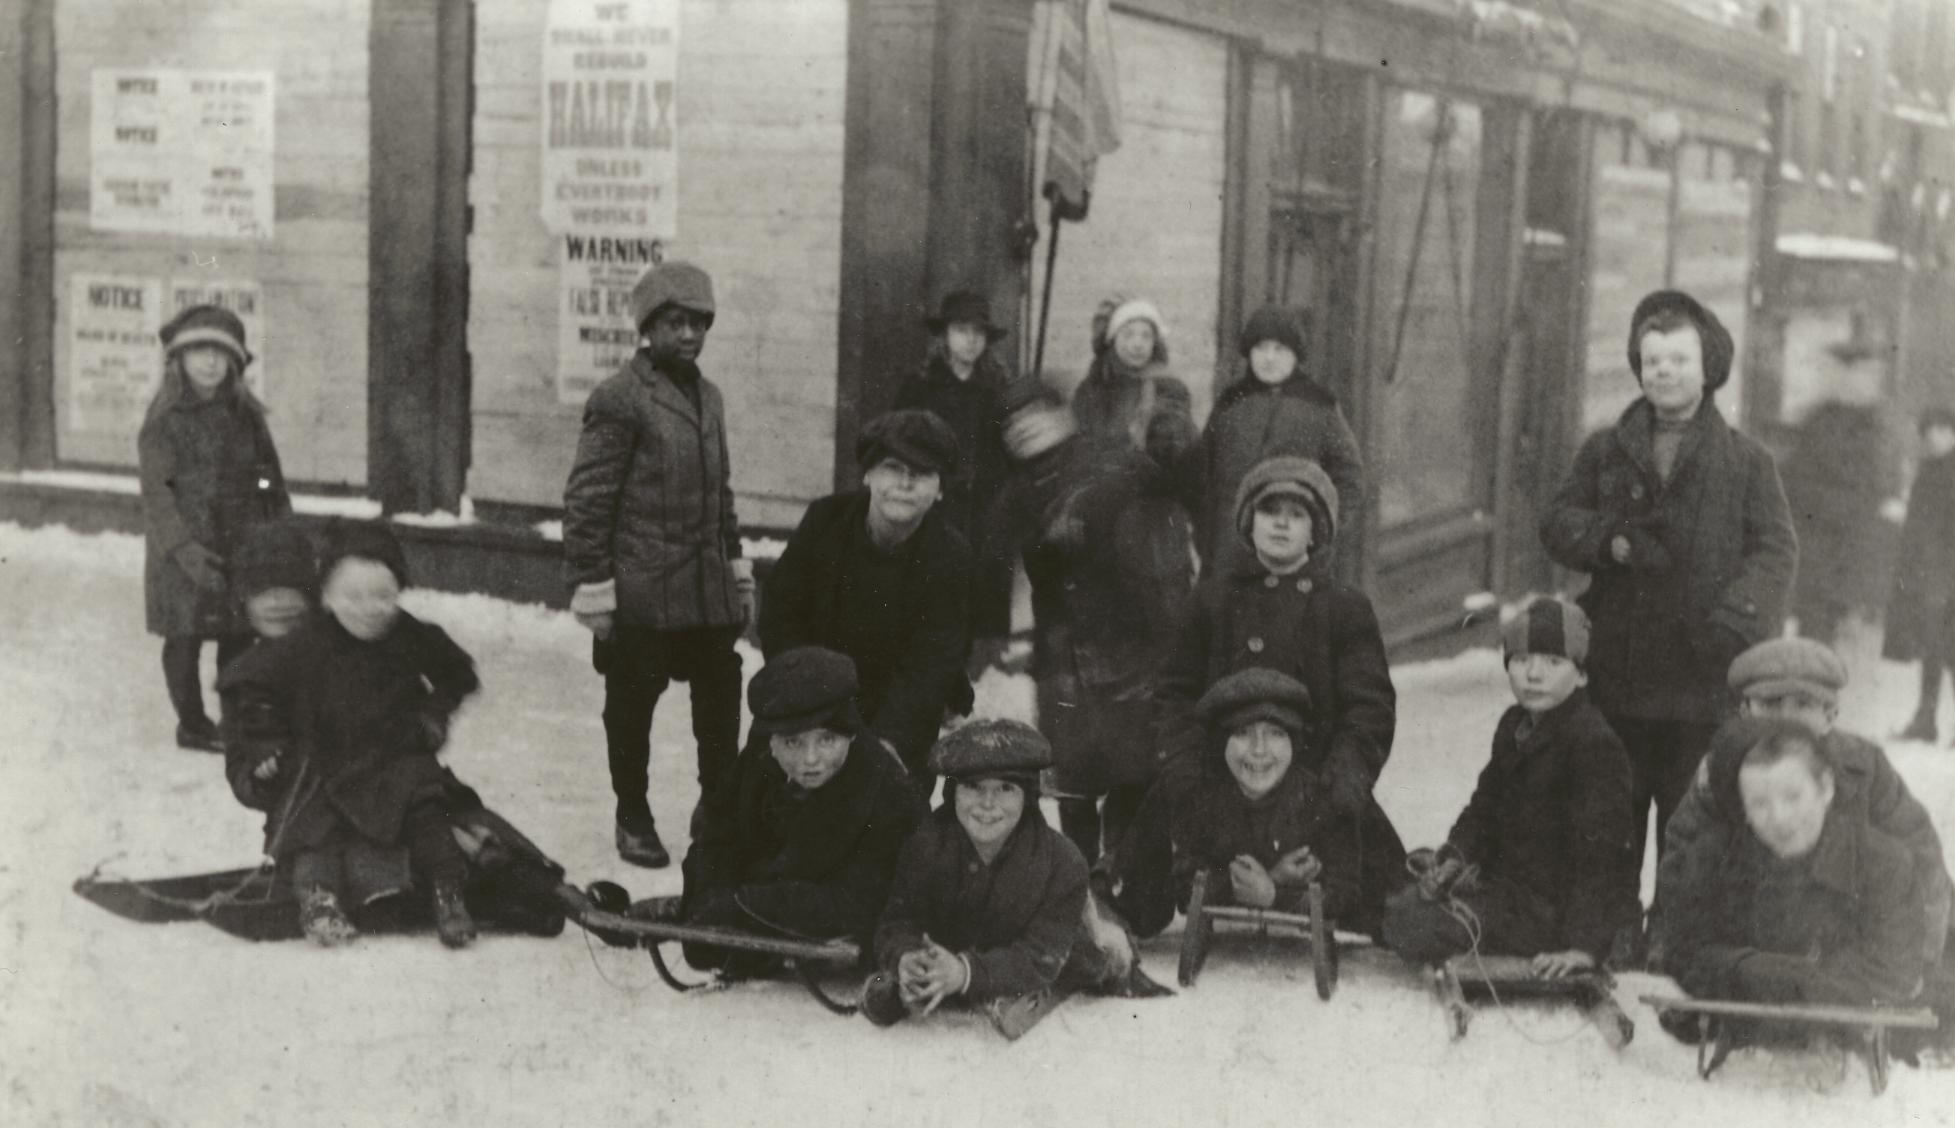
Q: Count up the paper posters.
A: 5